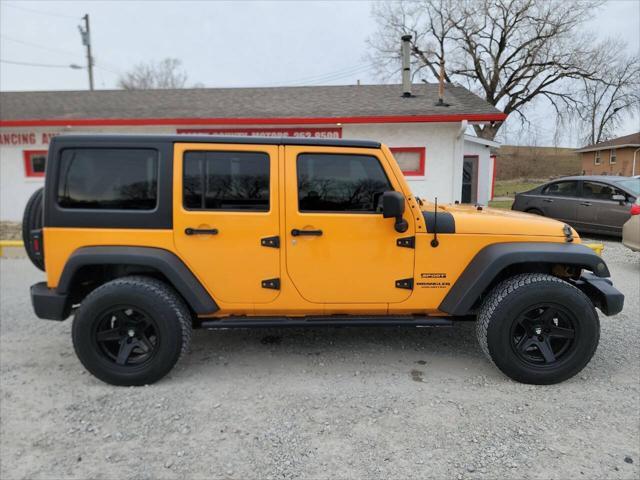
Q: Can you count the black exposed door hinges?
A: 4